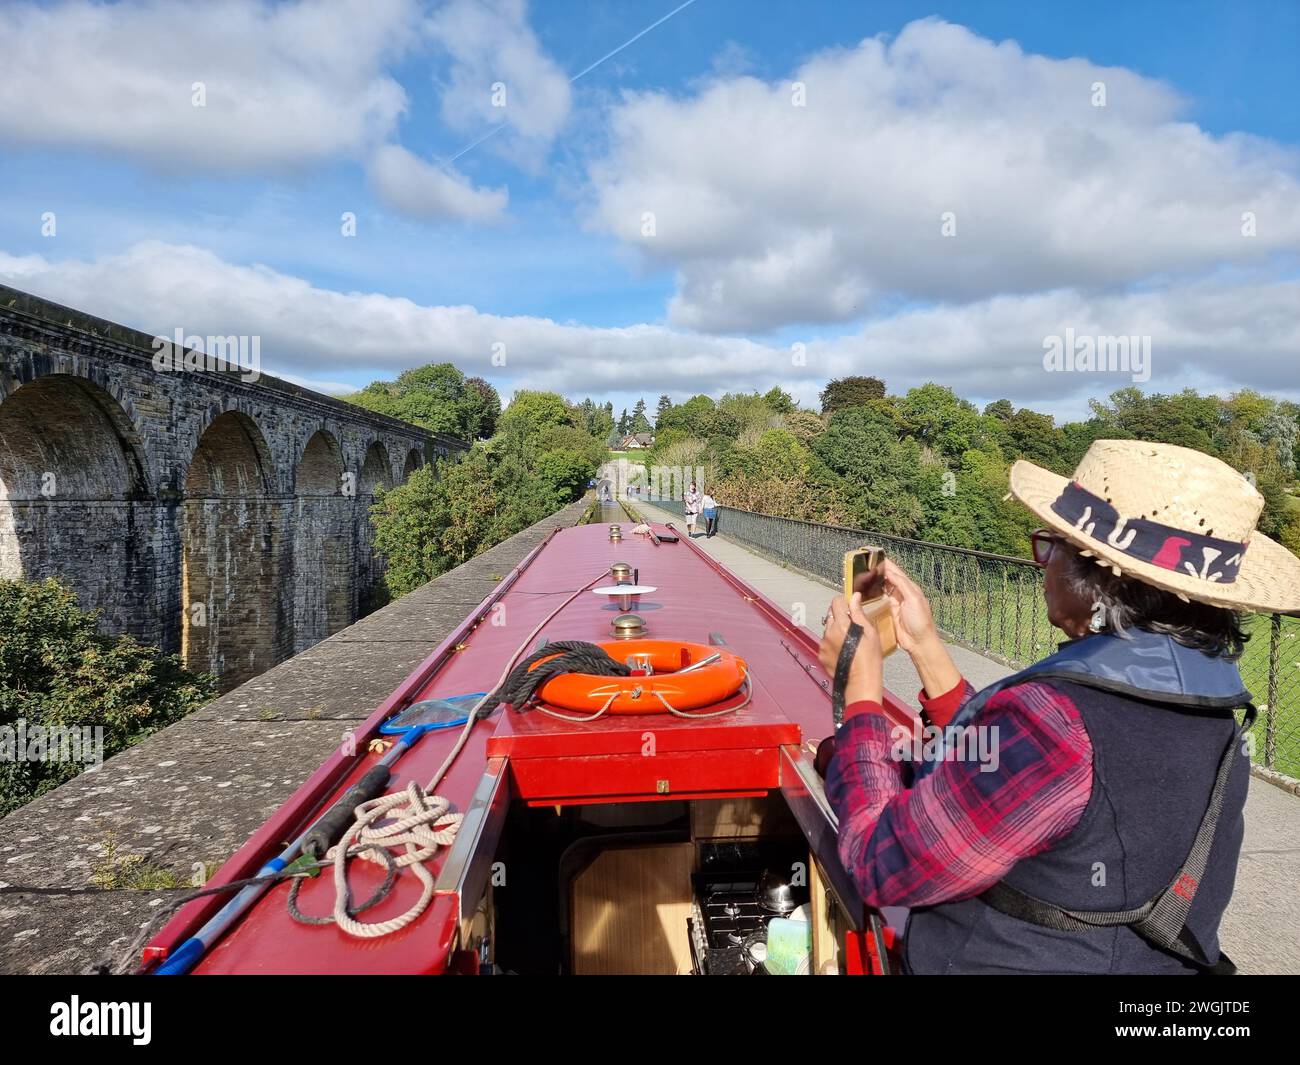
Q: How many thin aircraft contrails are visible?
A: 1